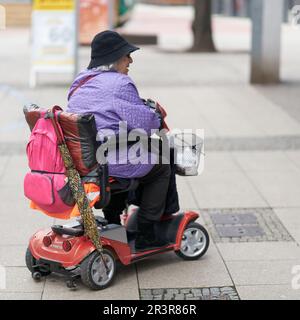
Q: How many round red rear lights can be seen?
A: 2